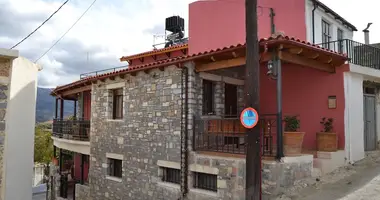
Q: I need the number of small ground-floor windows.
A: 3